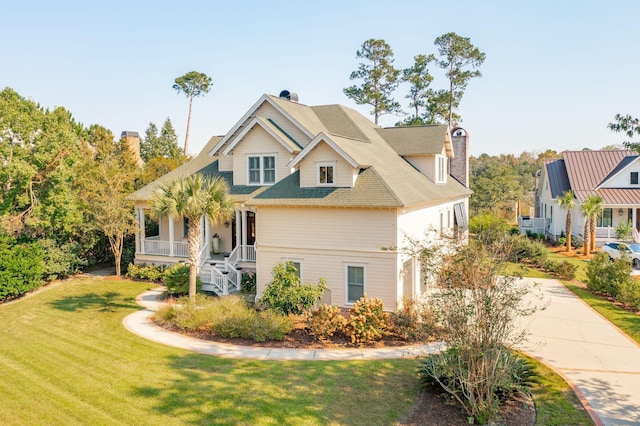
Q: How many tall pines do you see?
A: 4